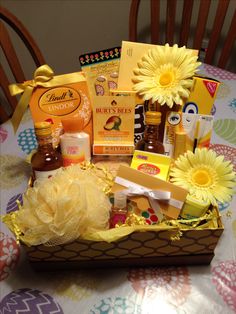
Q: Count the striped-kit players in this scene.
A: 0